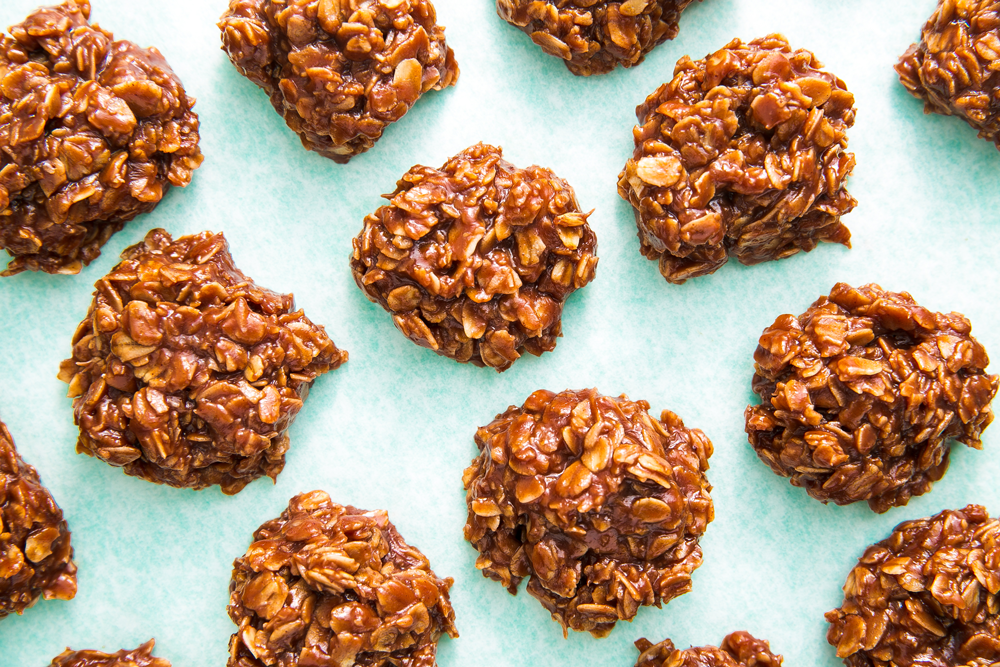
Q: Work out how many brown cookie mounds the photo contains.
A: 14